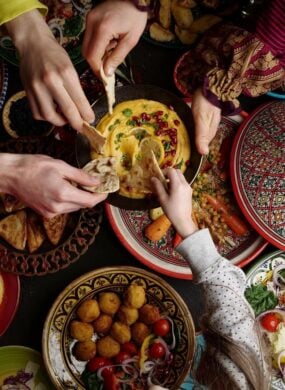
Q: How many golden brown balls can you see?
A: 11